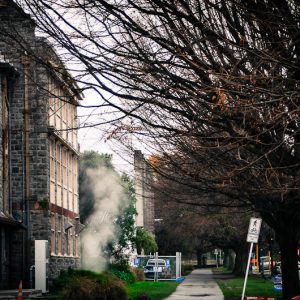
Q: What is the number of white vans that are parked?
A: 1